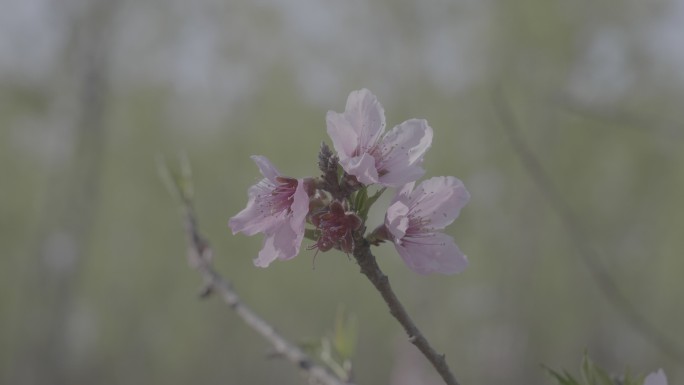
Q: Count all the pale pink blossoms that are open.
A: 3